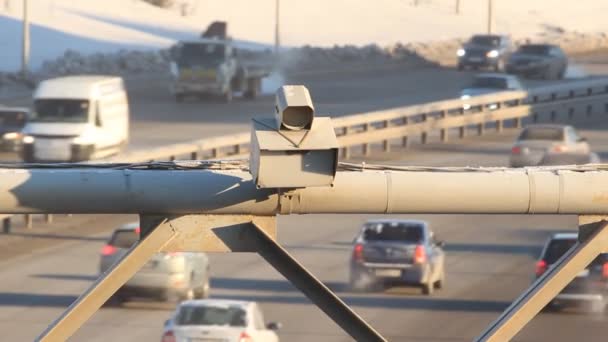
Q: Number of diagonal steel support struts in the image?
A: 3